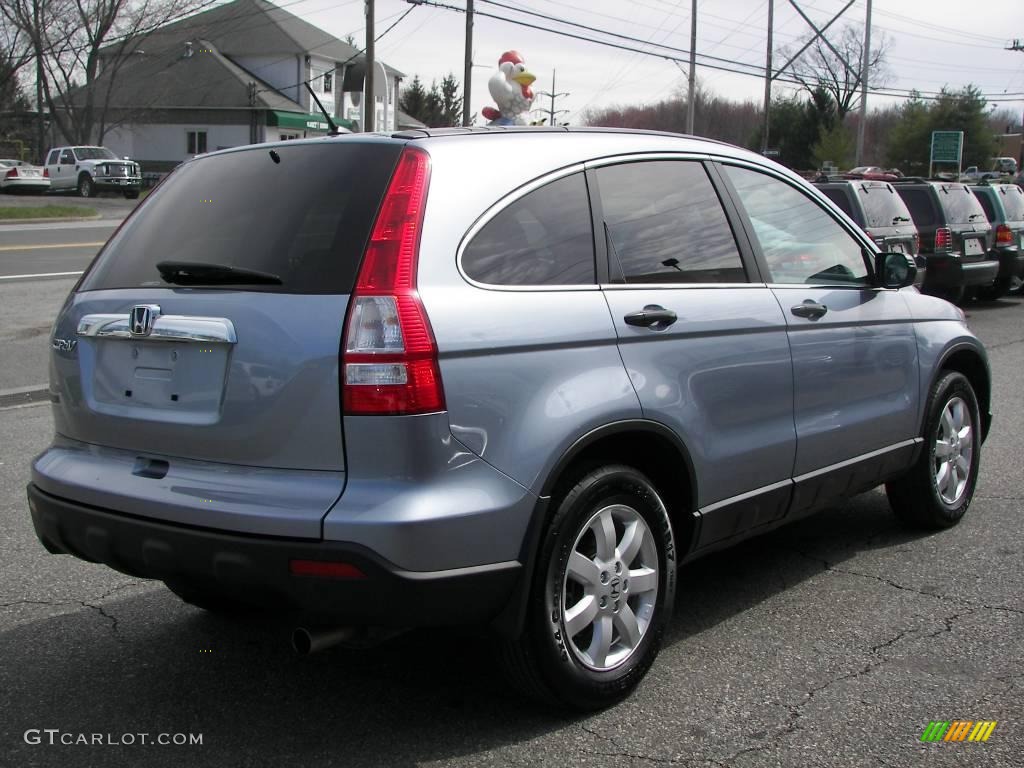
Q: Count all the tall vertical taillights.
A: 1